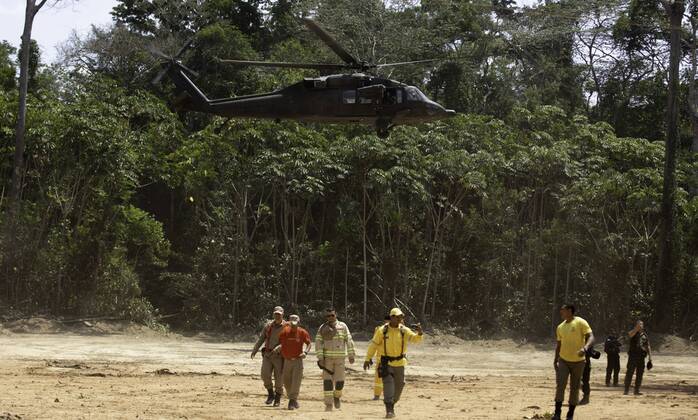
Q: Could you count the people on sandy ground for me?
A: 9